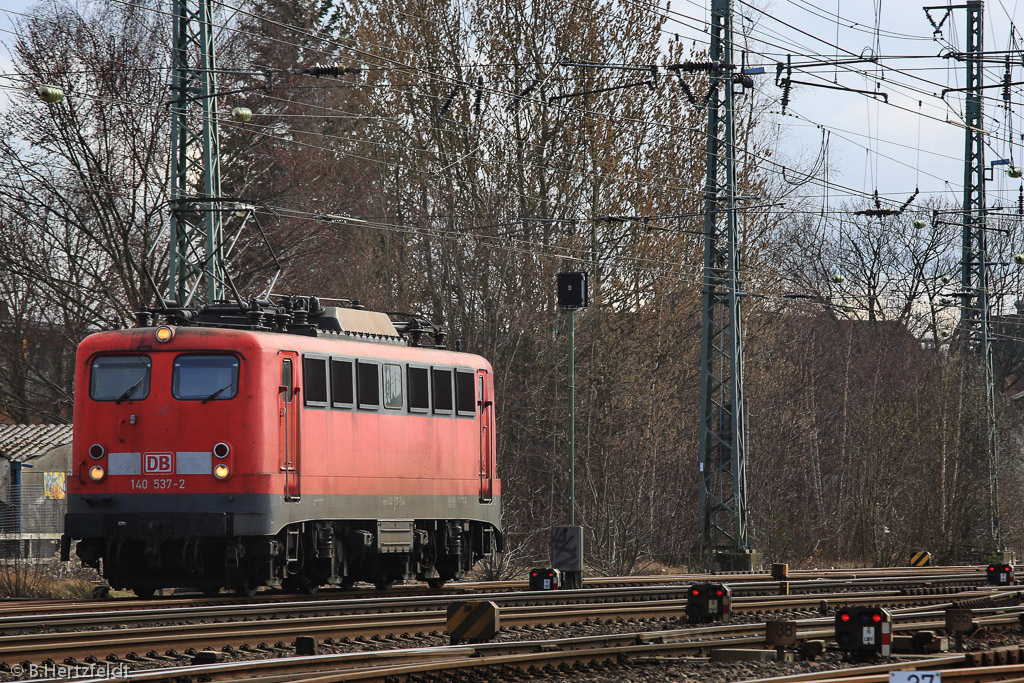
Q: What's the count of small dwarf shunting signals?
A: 4